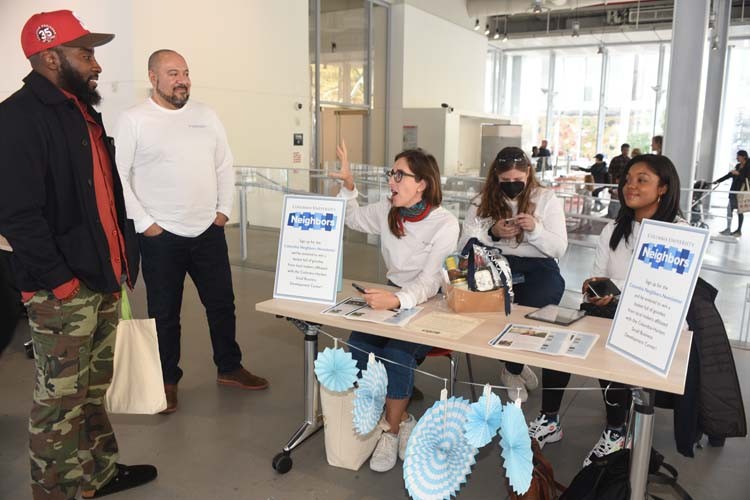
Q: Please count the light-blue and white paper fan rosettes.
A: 5